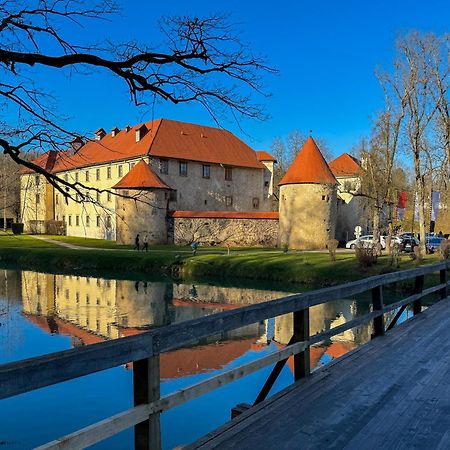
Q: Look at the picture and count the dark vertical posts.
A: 5